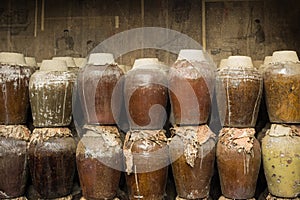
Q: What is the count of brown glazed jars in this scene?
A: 12